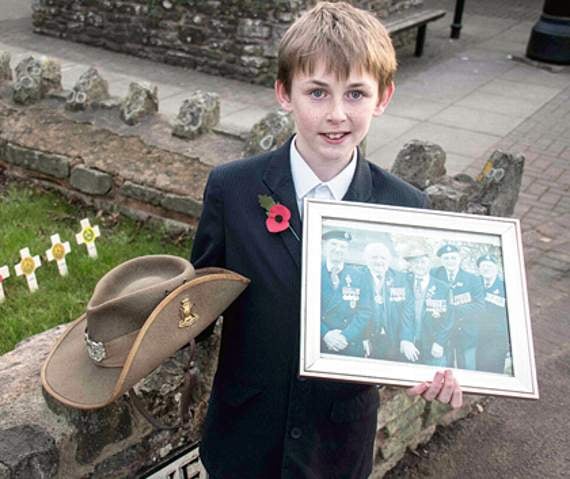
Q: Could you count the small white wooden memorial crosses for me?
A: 4